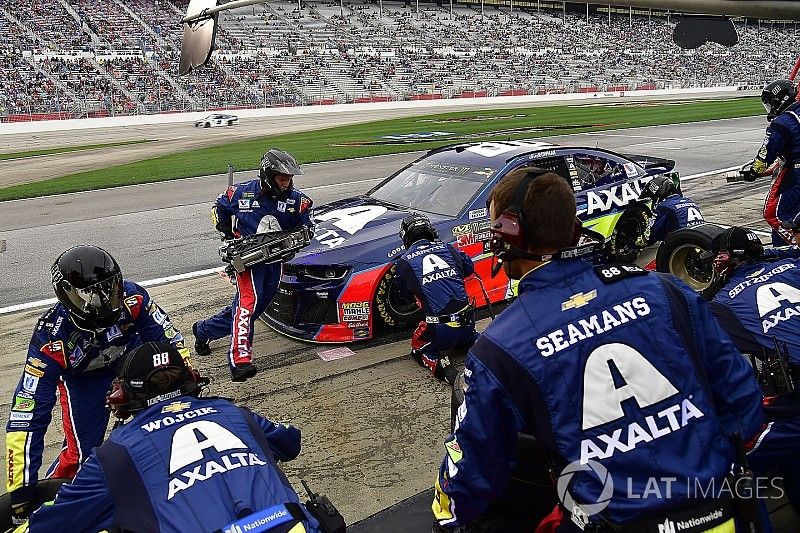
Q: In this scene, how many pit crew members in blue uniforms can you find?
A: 8